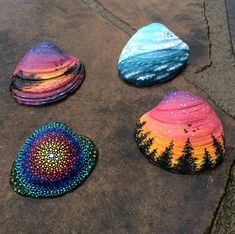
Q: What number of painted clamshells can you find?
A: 4